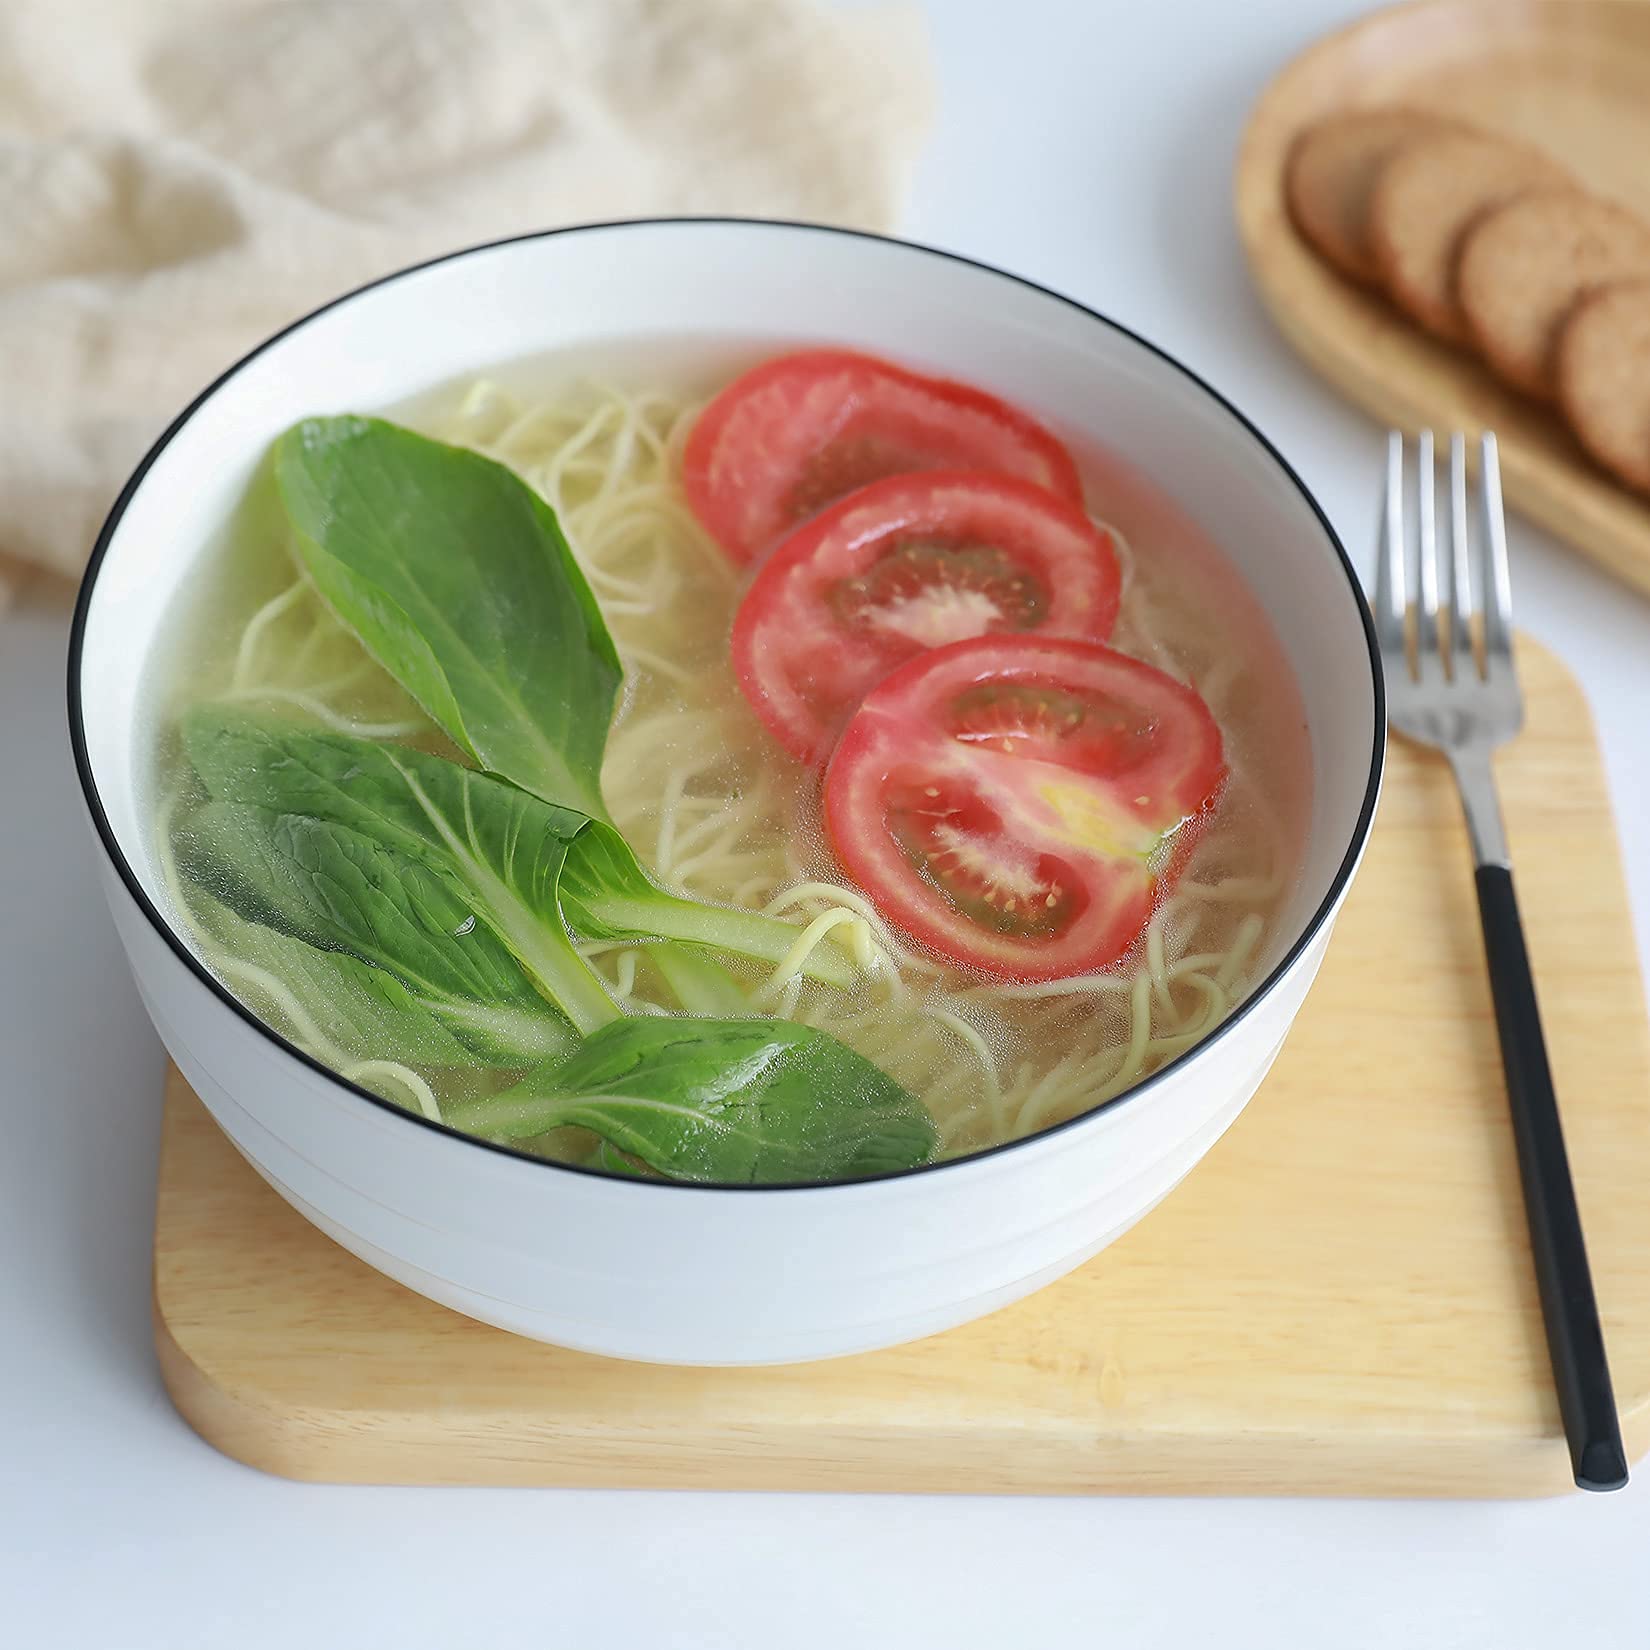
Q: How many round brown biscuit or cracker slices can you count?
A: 4